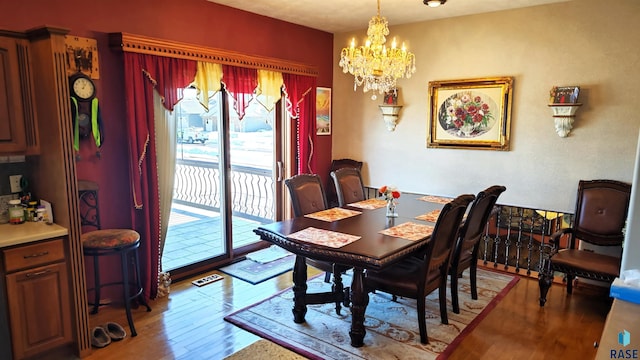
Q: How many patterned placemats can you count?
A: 6